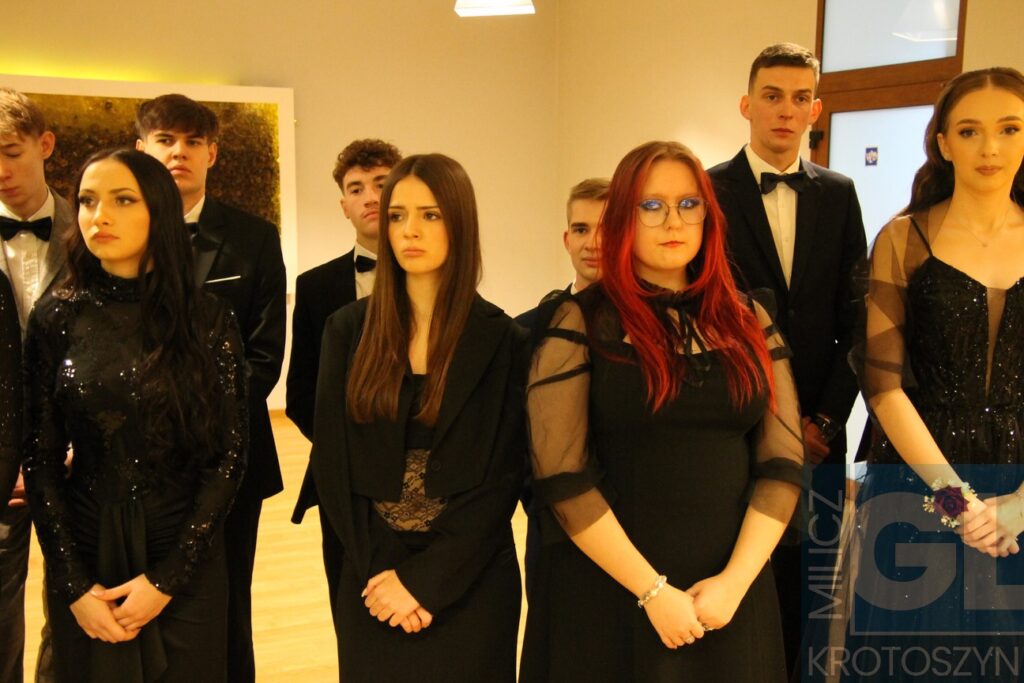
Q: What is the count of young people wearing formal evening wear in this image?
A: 9